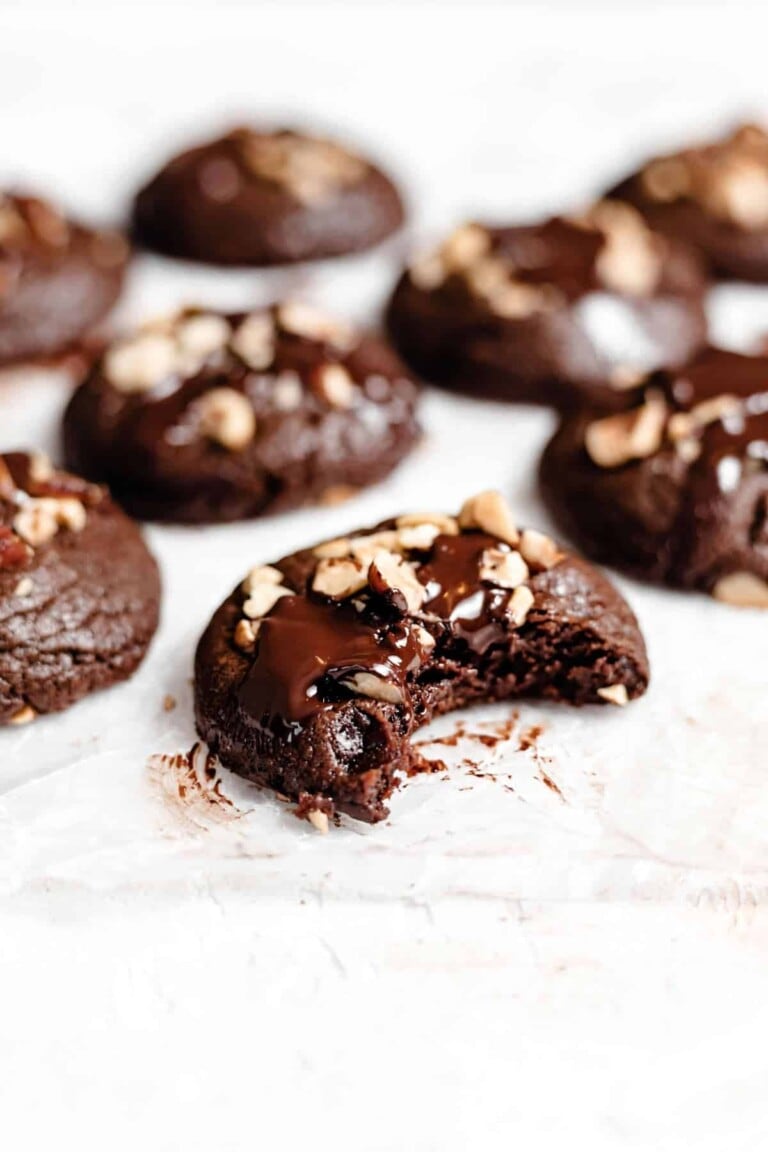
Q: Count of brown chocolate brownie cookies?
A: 8